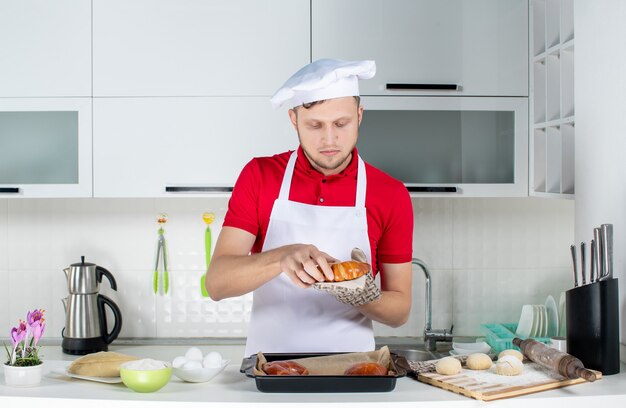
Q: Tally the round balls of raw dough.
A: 4